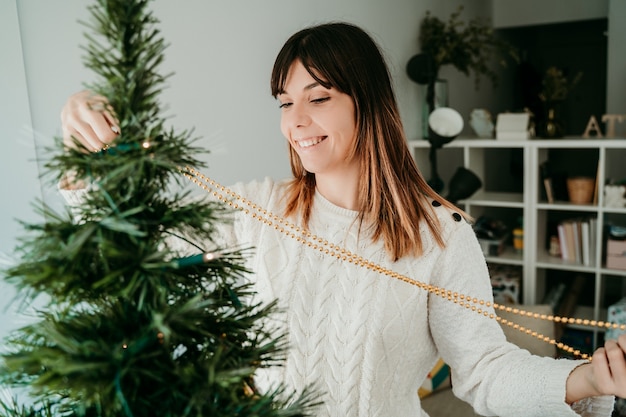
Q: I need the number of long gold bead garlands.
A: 2